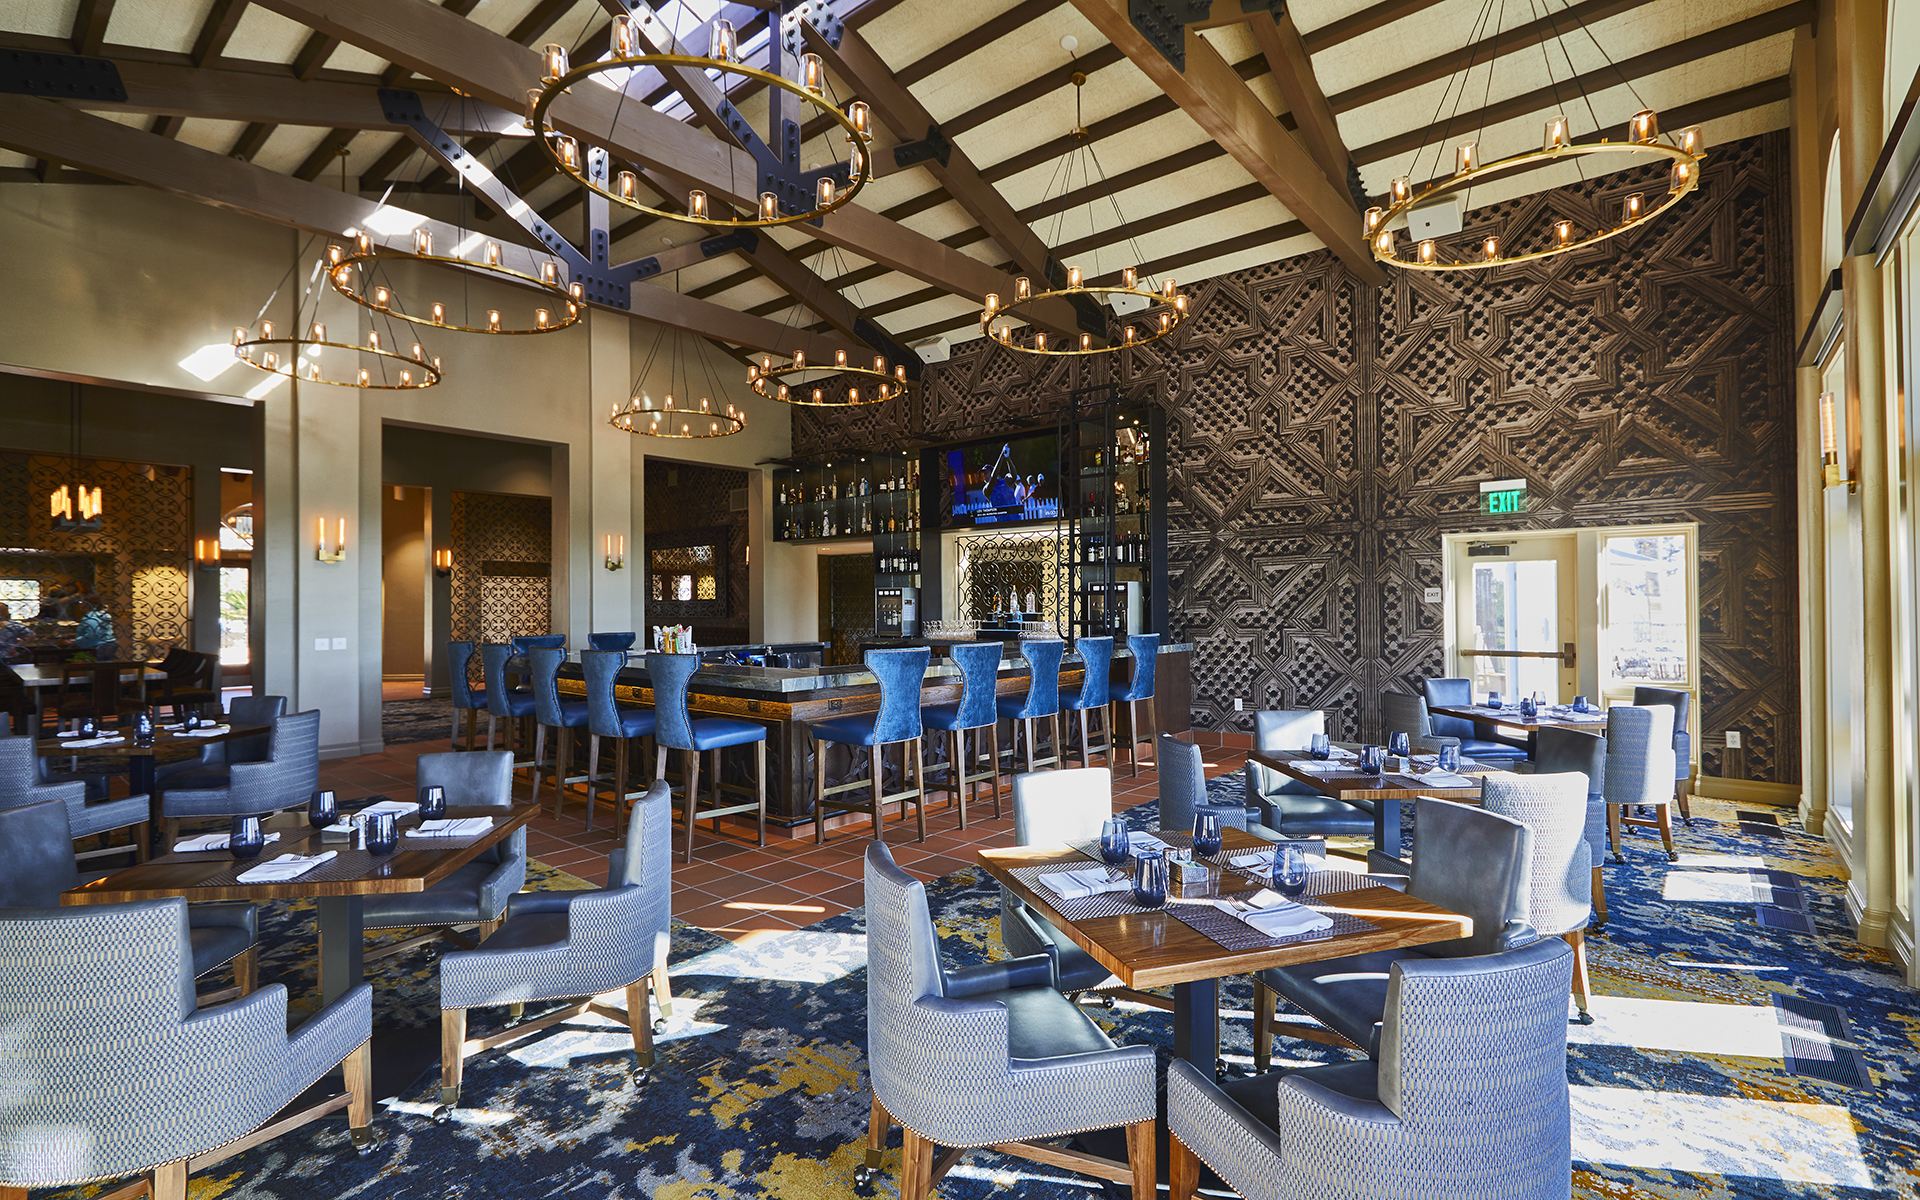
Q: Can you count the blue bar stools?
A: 12